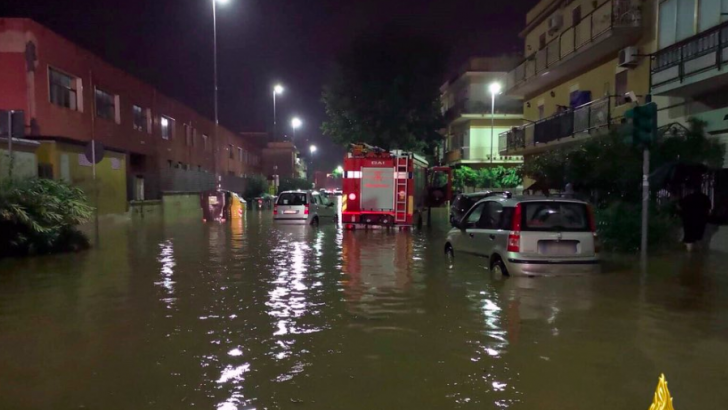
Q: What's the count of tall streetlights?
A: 5